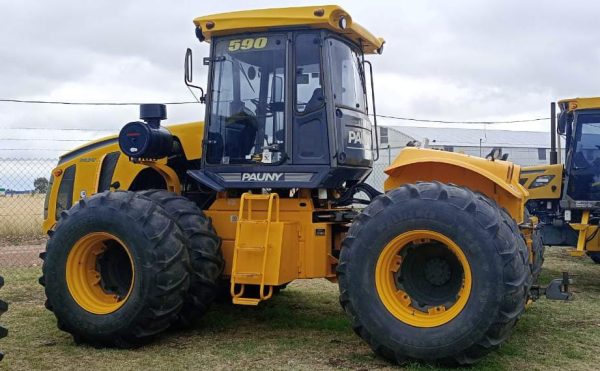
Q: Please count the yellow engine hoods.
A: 2